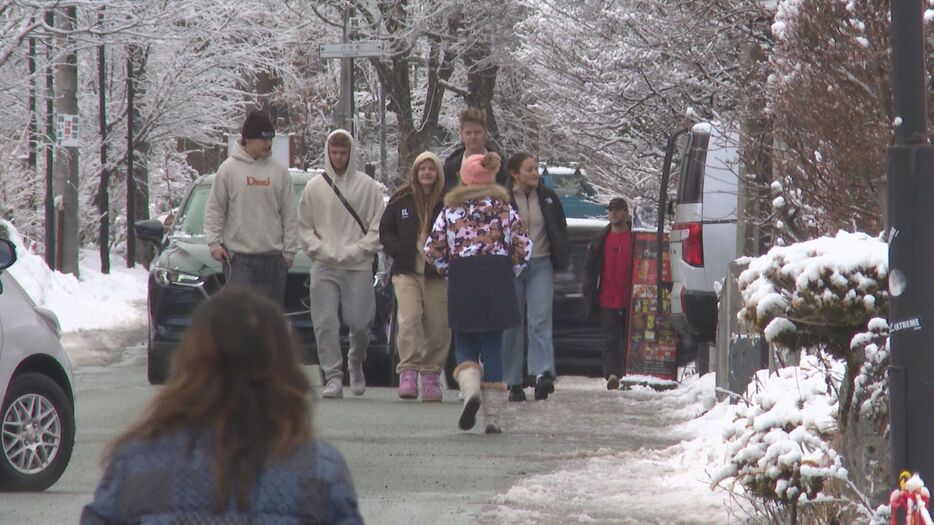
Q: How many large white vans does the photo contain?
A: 1